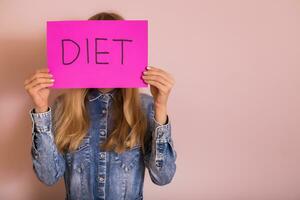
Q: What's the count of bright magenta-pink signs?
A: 1